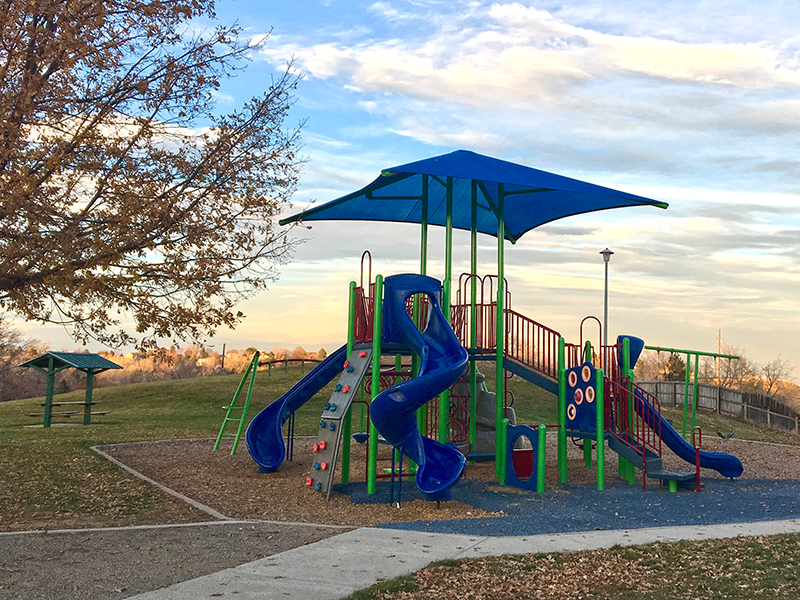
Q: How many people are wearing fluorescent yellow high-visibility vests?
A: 0